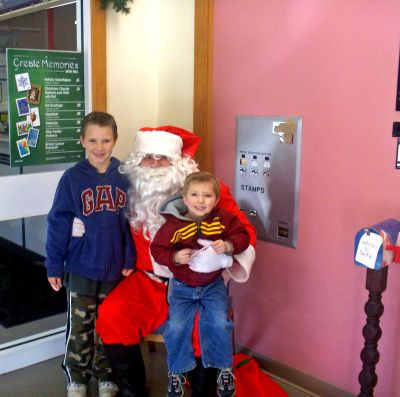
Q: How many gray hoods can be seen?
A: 1